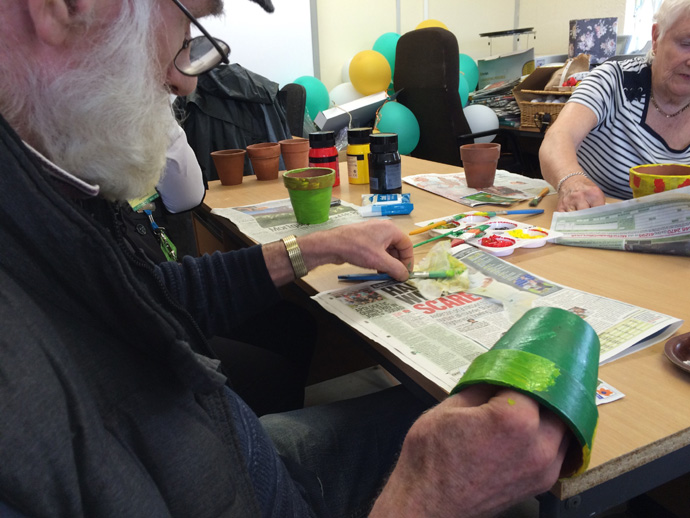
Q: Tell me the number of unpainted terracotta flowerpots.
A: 4